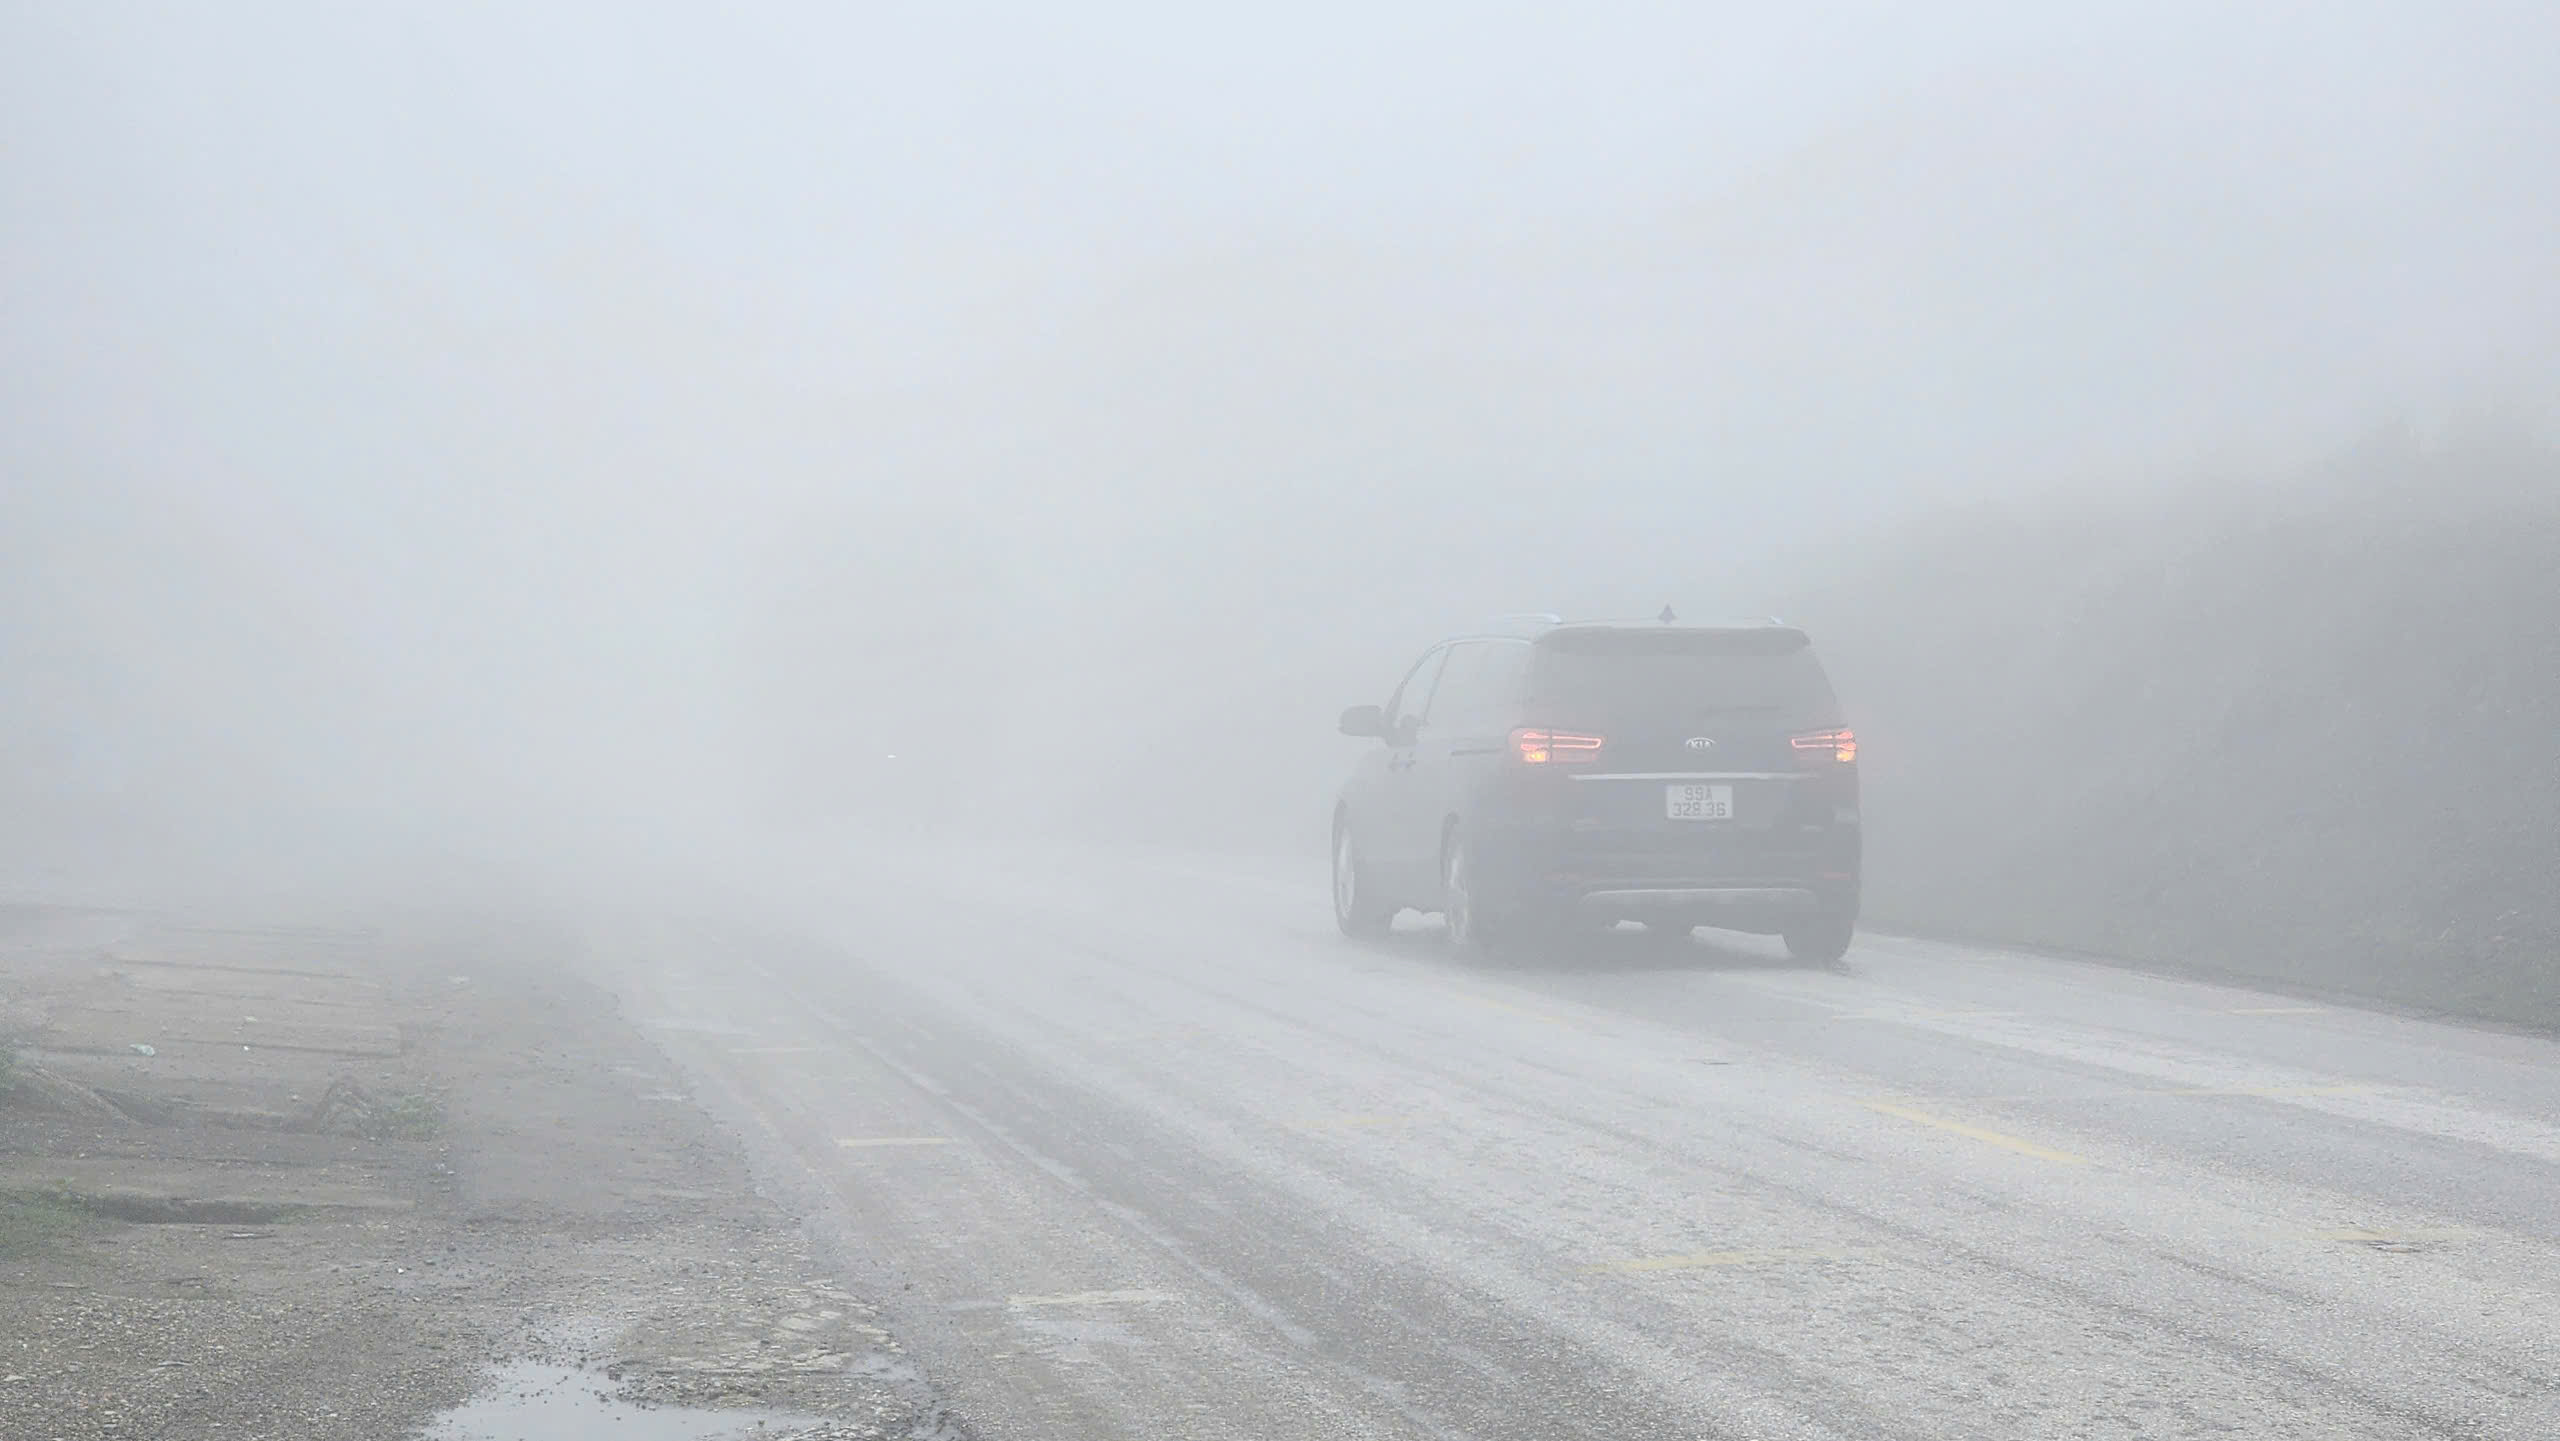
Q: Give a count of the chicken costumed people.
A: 0